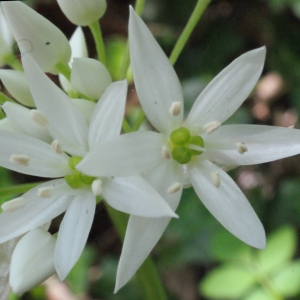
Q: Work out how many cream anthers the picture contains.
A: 12